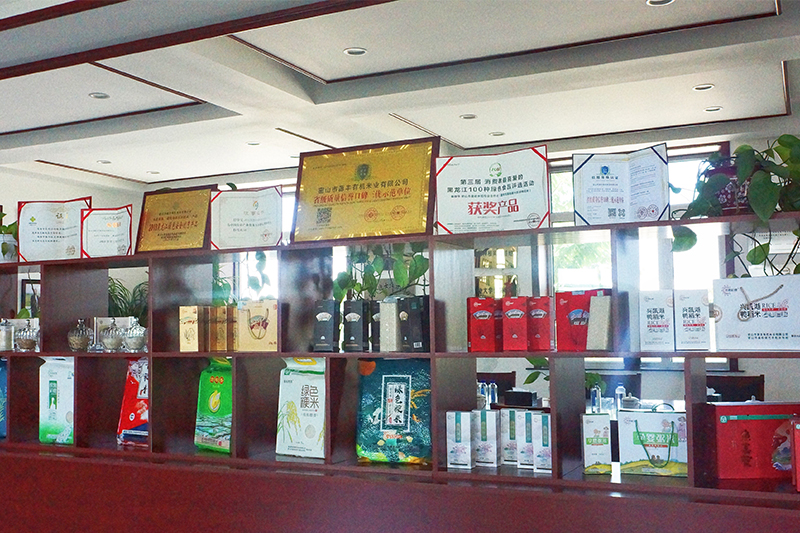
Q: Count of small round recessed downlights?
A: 11